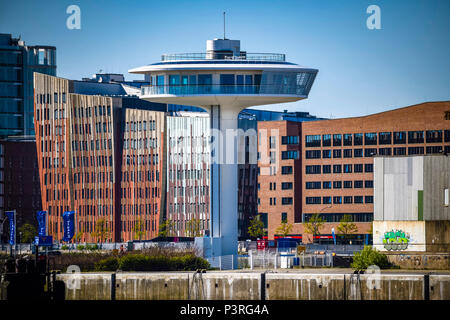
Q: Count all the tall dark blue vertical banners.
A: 3